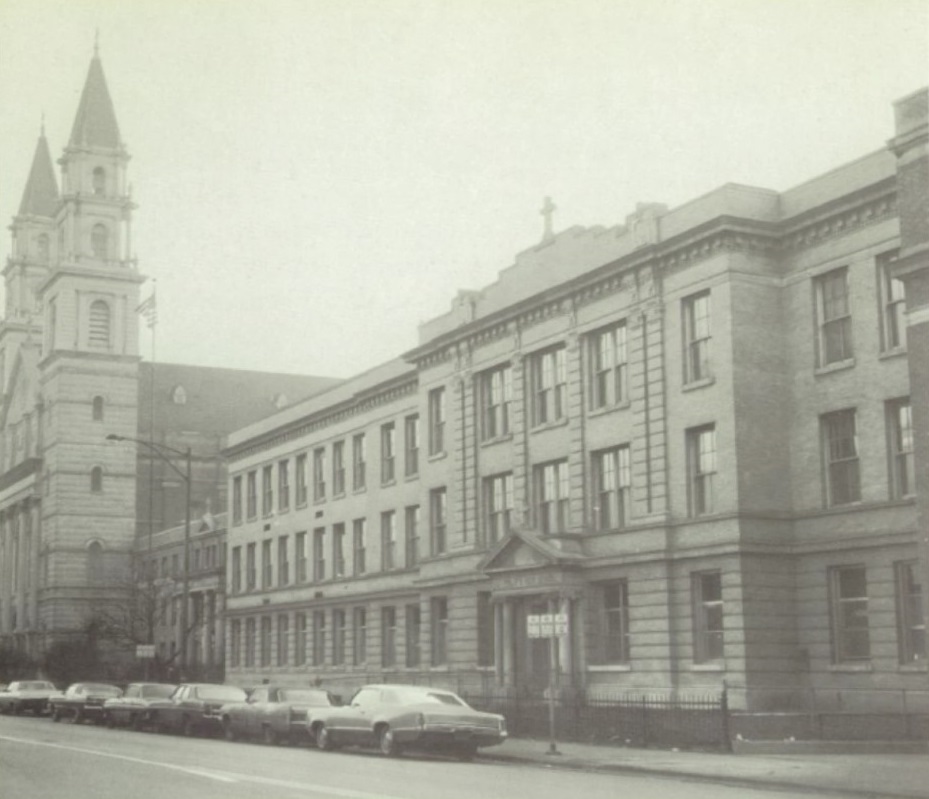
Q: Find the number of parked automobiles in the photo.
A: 6